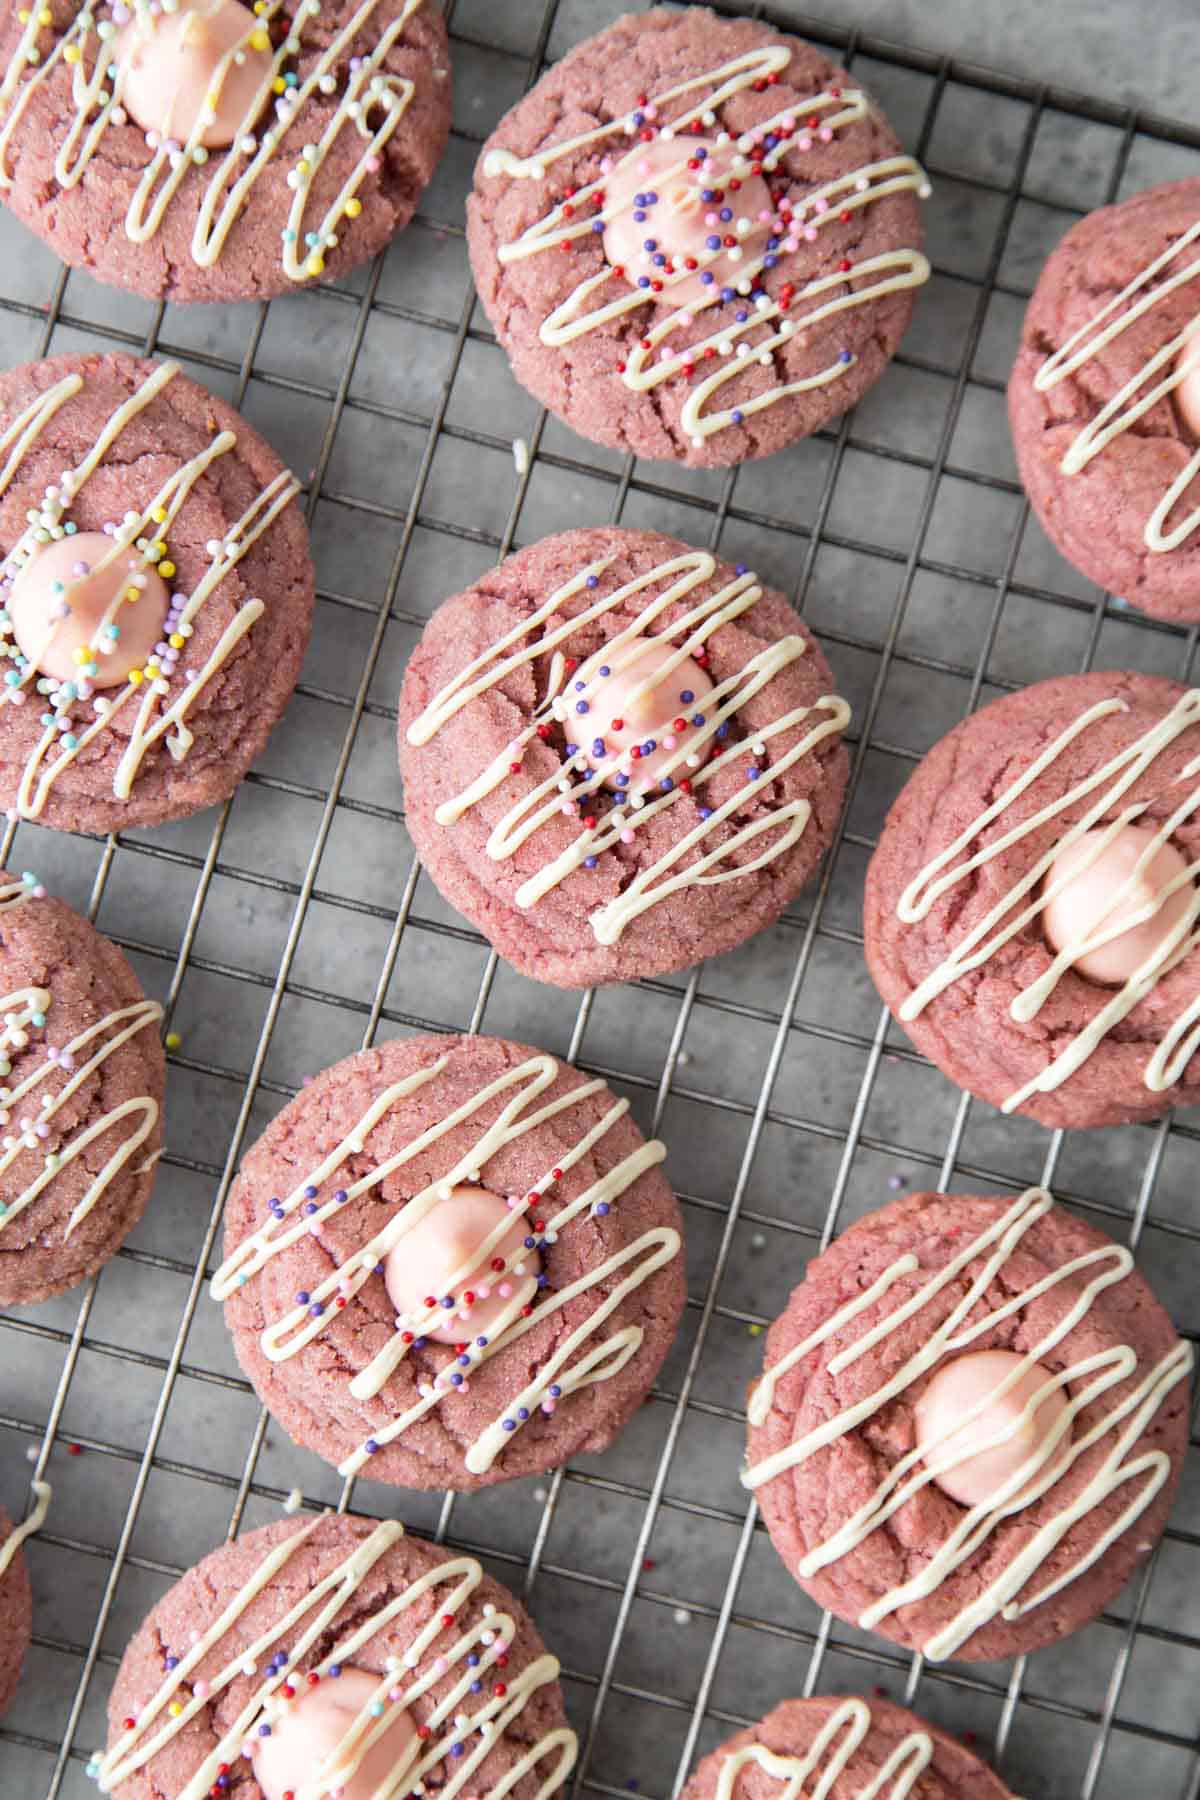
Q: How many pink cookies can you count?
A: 12